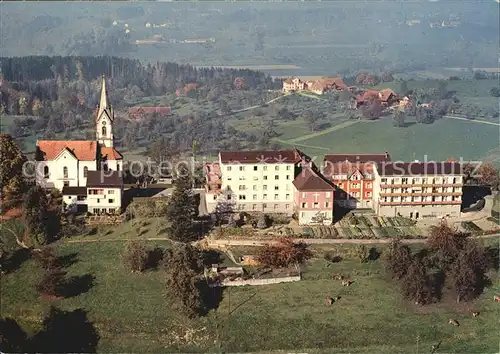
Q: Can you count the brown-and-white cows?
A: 6